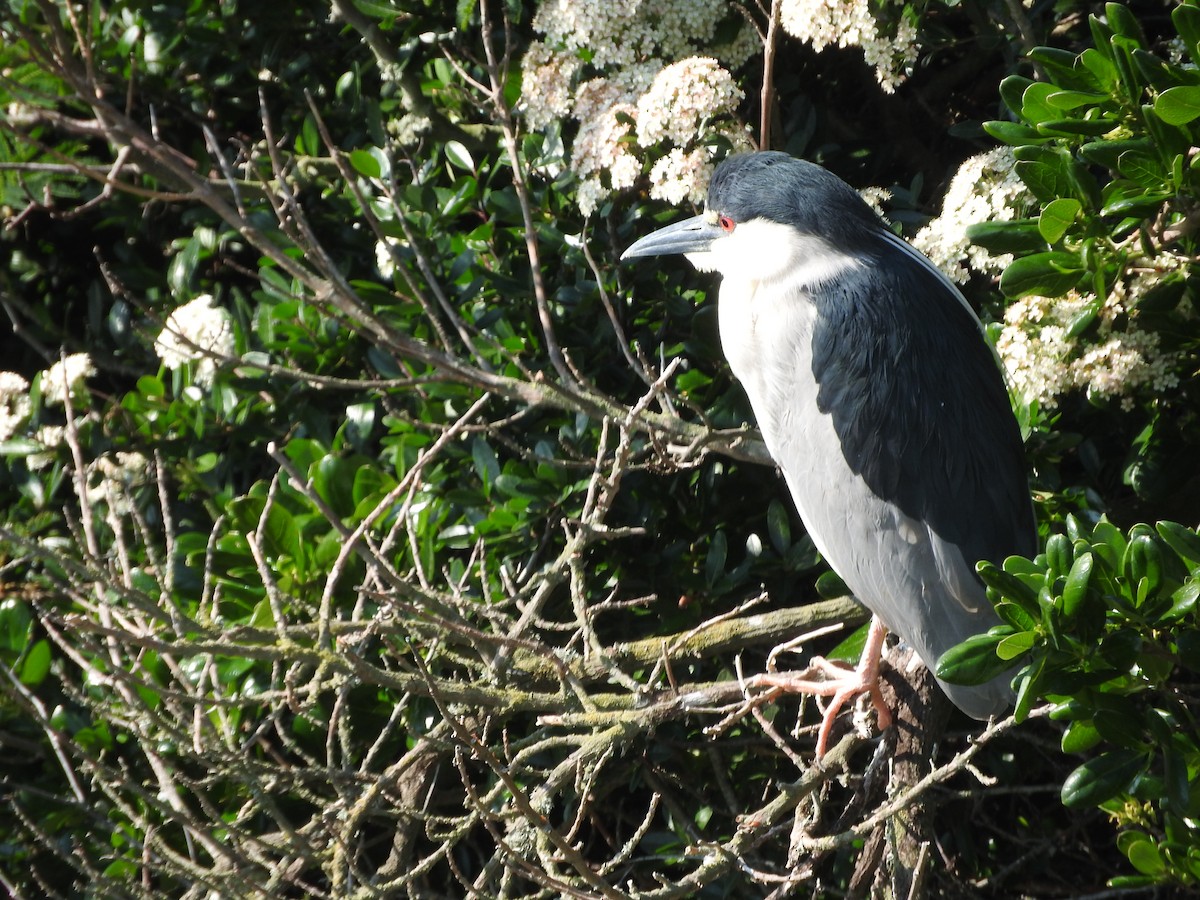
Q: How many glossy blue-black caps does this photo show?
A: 1